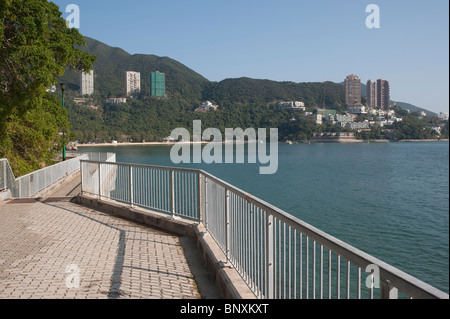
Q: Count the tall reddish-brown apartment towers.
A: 3